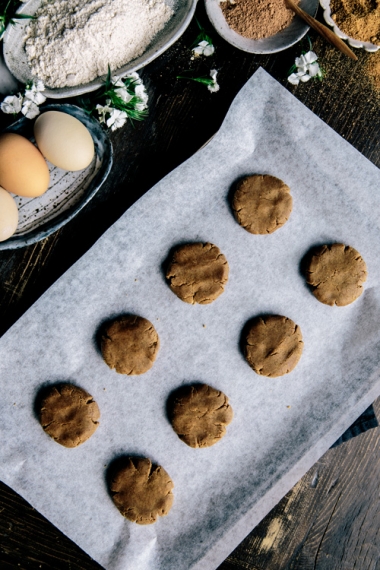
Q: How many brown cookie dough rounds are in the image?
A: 8